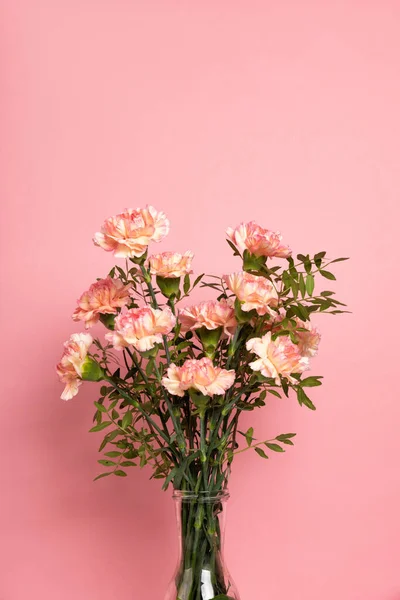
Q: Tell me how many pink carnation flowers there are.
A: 11